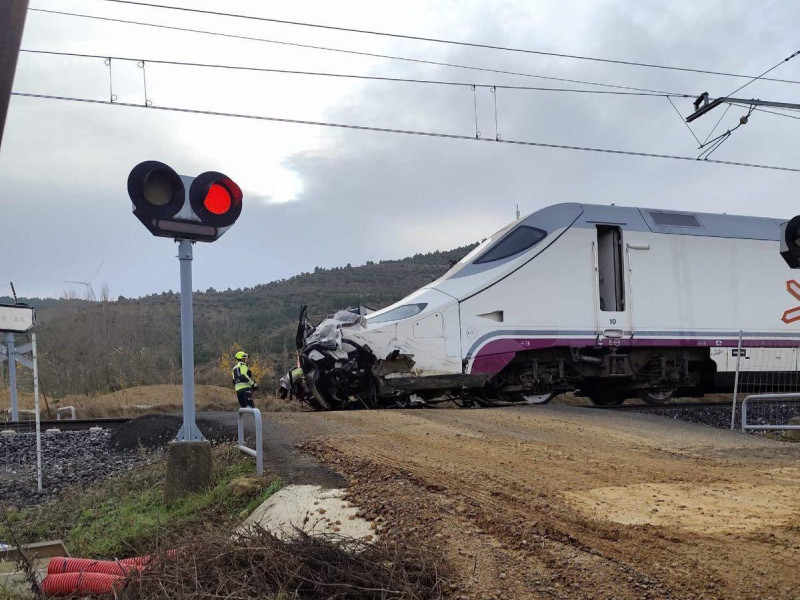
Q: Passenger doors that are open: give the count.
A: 1